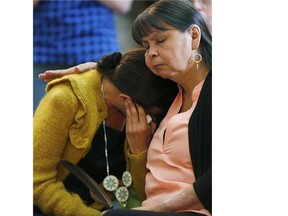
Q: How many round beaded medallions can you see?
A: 3